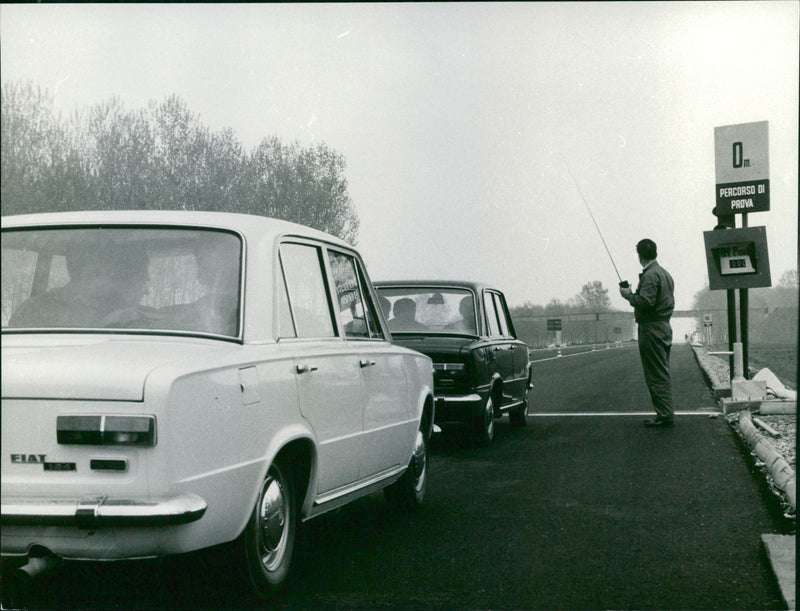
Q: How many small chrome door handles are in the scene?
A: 4